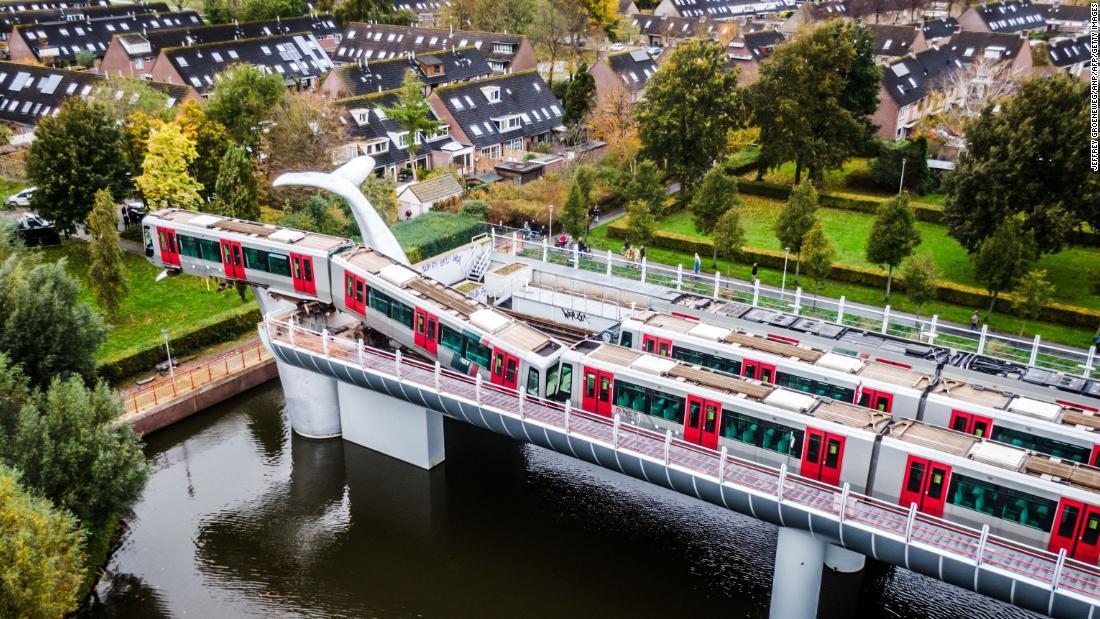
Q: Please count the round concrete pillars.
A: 3